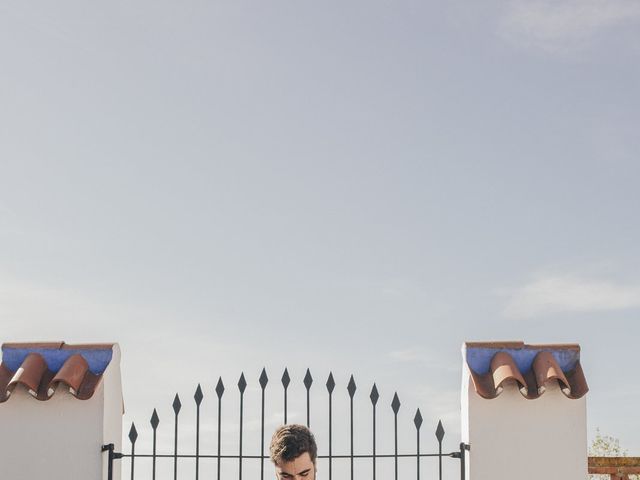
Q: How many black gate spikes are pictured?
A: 15